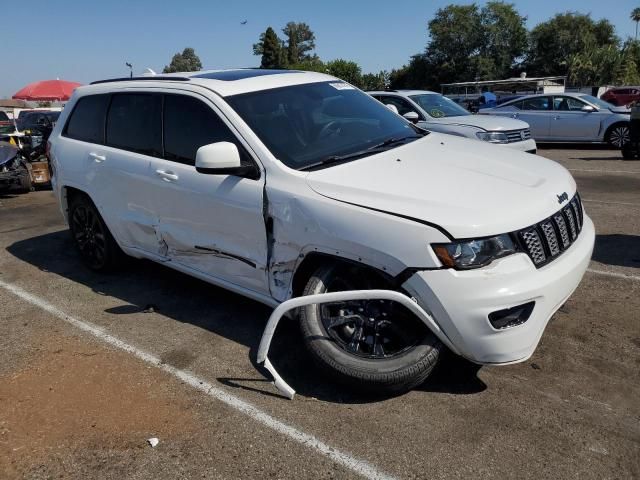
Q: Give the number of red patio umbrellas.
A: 1